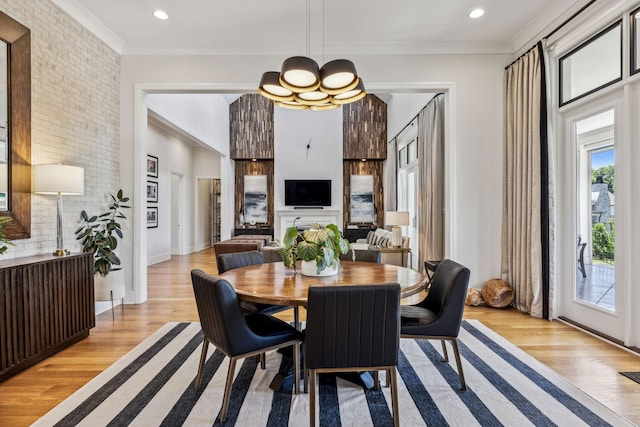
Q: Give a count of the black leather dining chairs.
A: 5